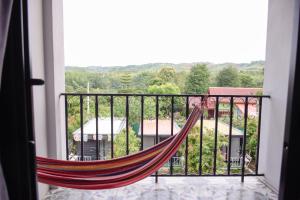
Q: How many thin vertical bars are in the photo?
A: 14